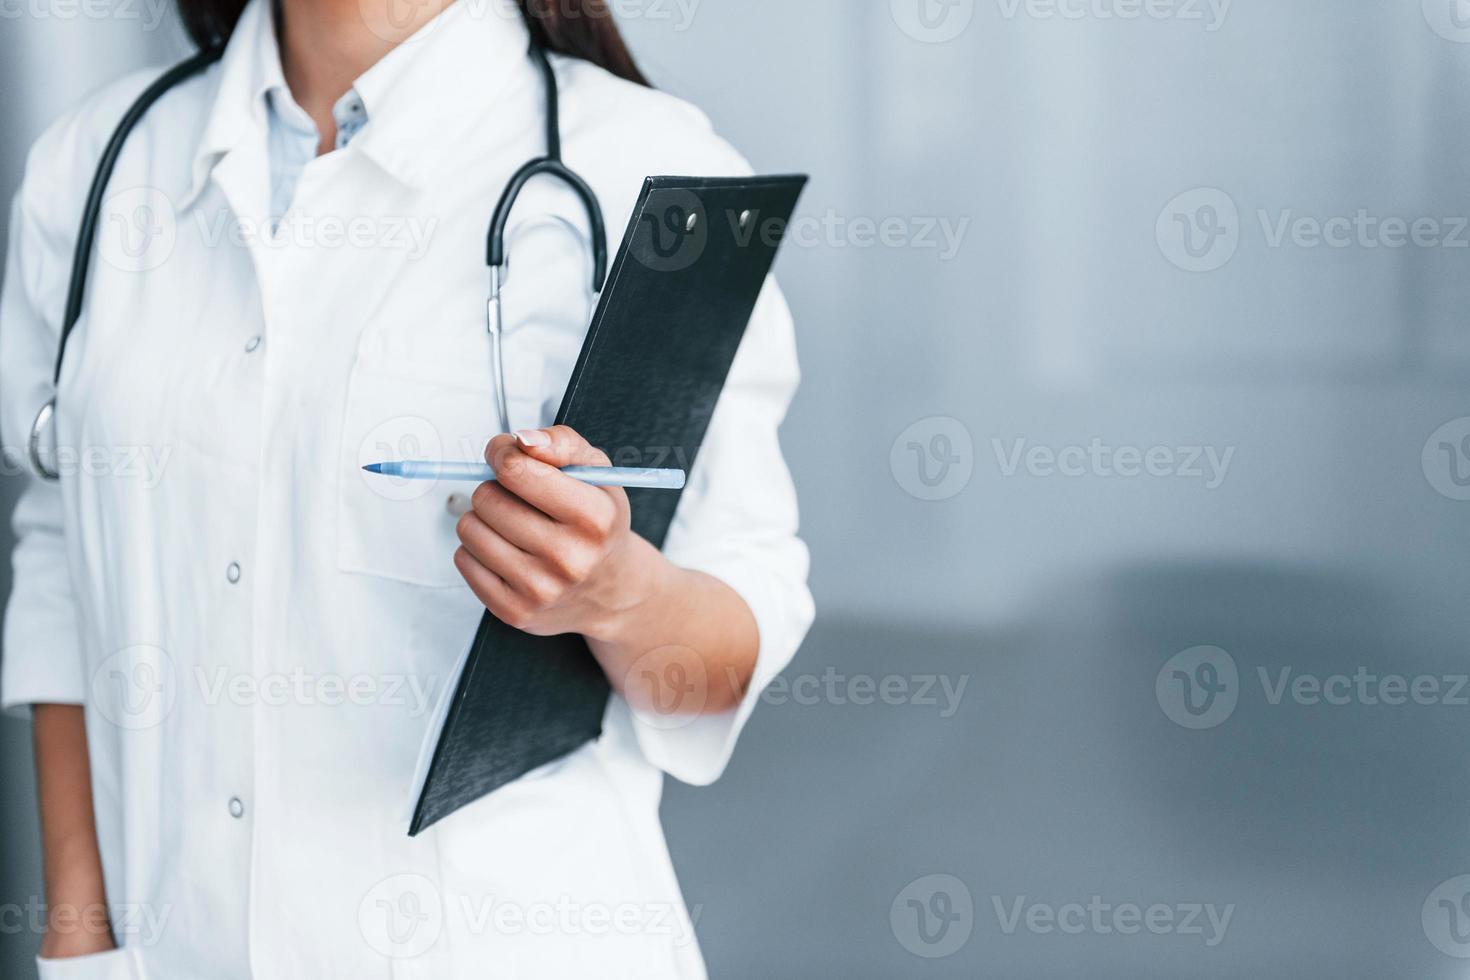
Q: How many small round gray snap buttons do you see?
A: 3